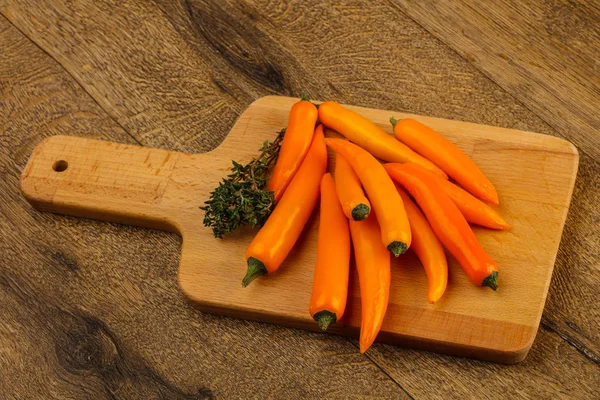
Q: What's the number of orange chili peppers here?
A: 11